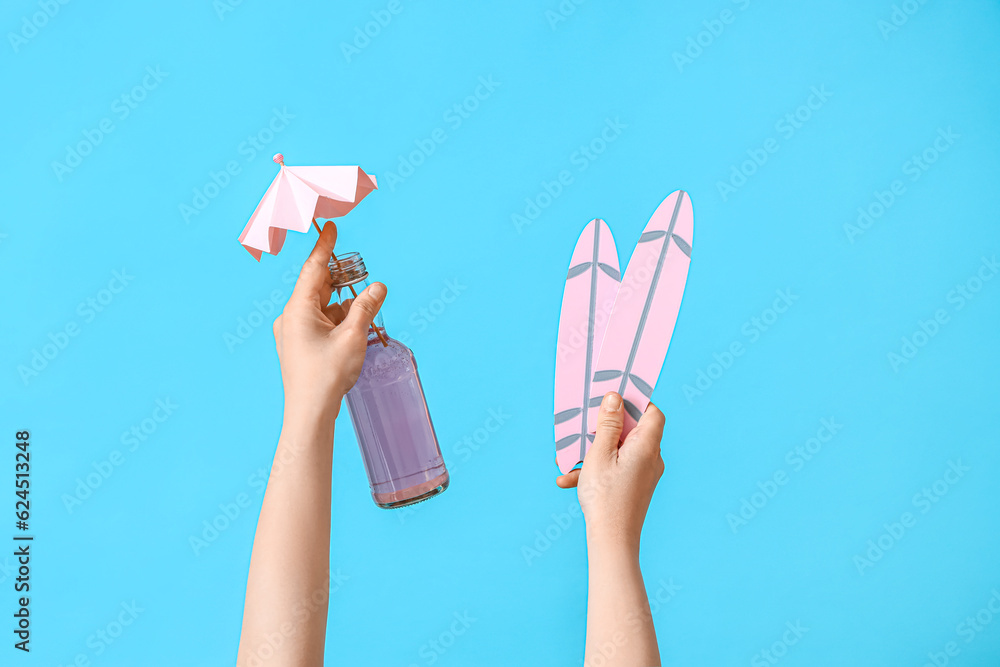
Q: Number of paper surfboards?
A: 2